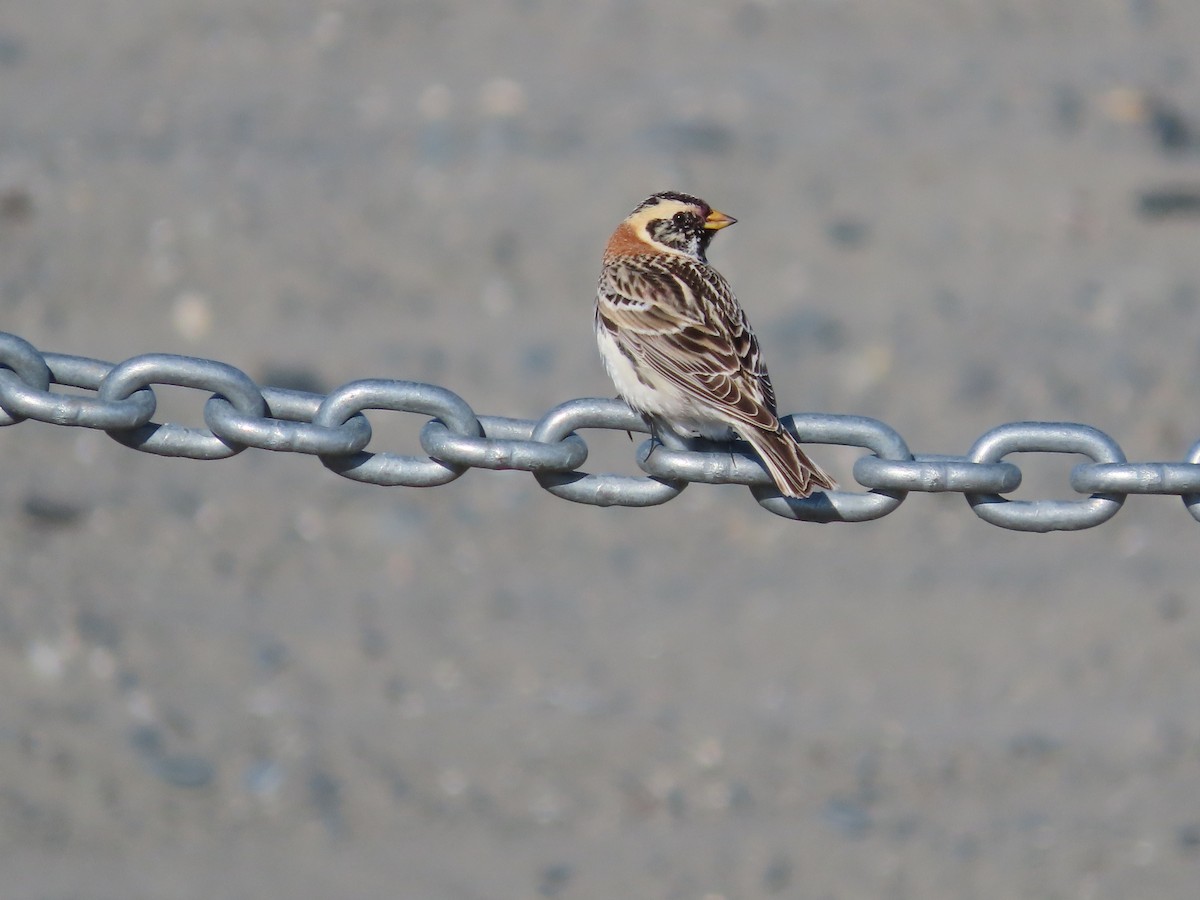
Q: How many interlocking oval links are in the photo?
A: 13